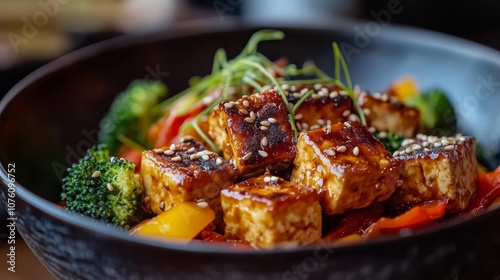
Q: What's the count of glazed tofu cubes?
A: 7